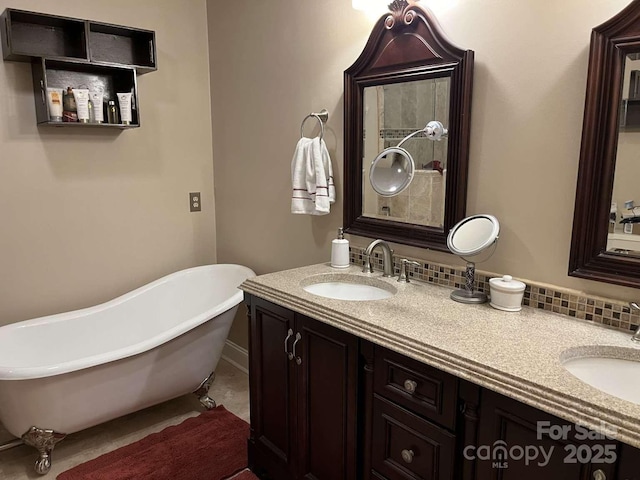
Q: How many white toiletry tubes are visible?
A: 4